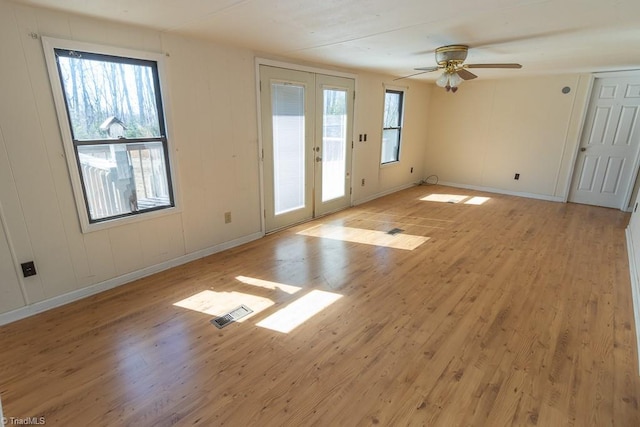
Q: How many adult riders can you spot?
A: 0